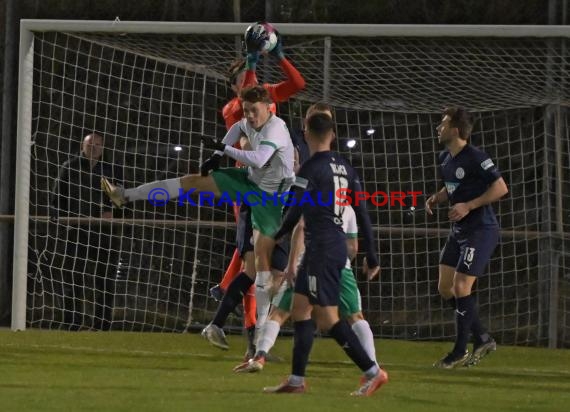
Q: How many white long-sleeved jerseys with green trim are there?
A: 1